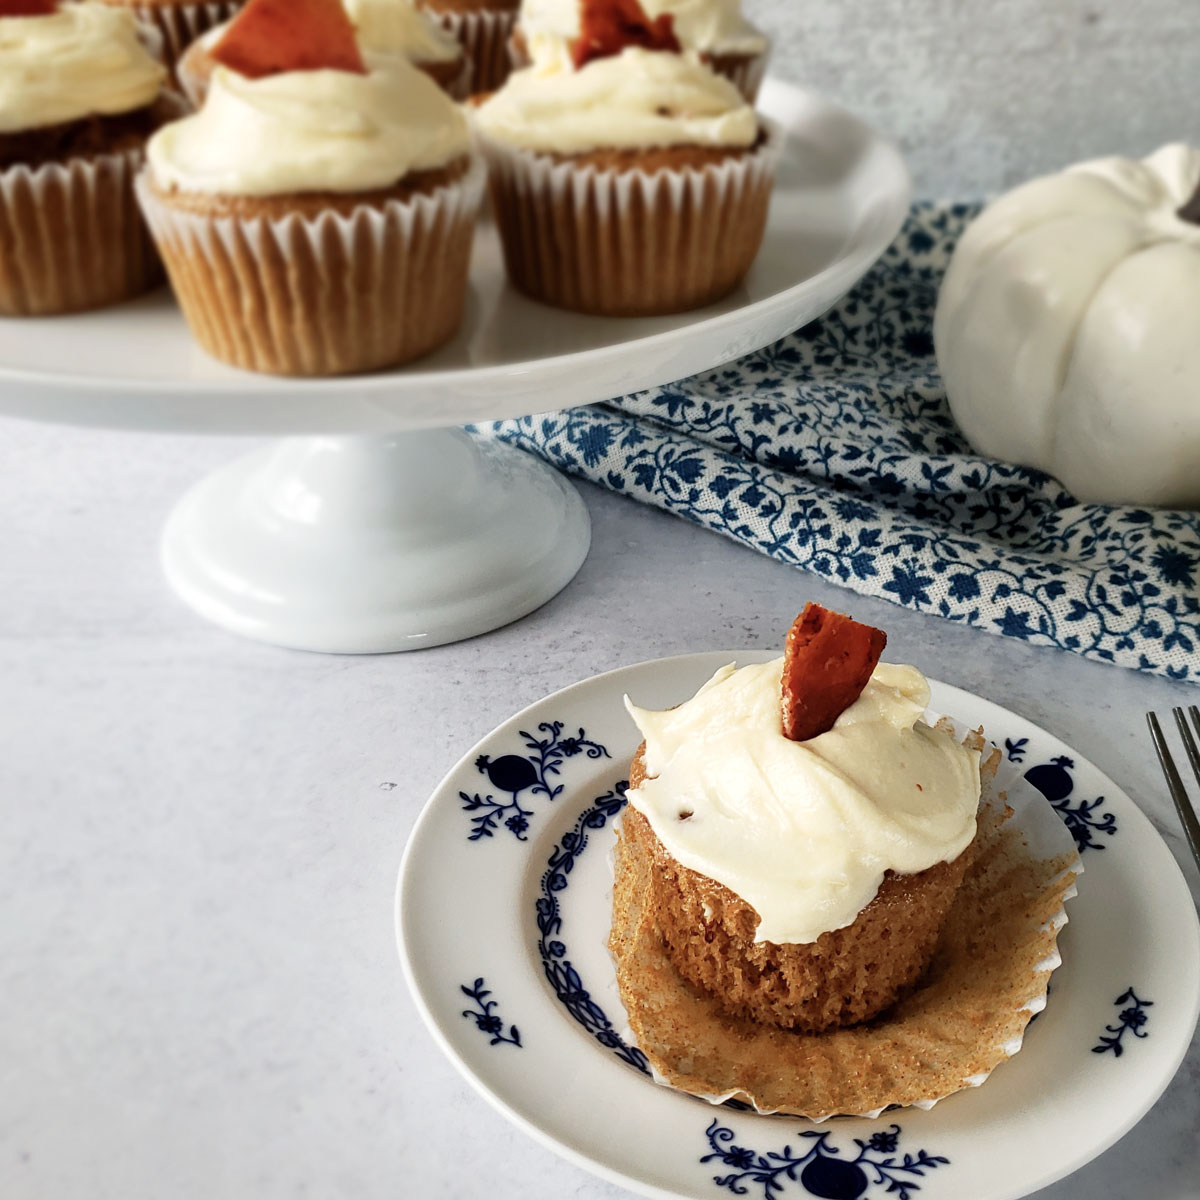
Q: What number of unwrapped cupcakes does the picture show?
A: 1